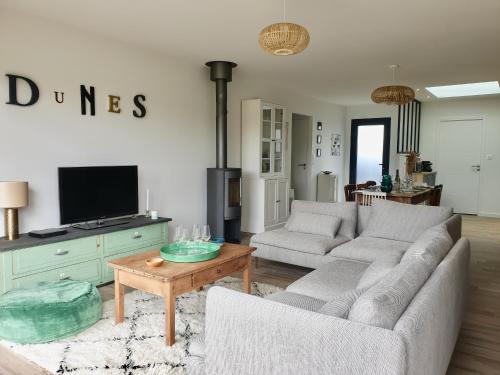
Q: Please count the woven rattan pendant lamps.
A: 2